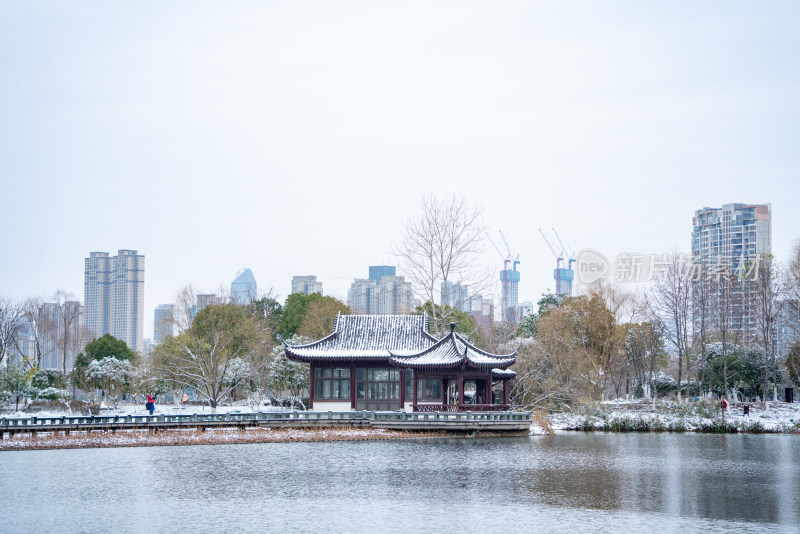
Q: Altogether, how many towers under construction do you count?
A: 2